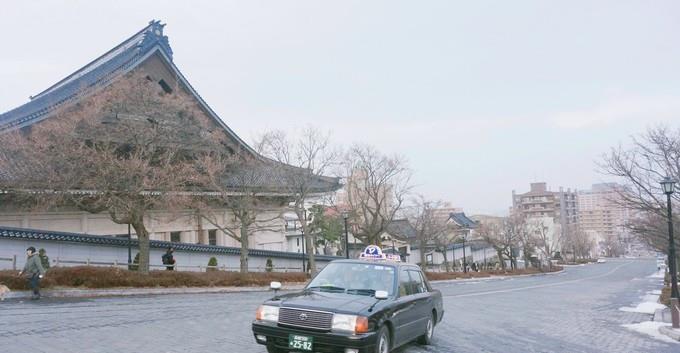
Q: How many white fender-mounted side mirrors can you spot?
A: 2